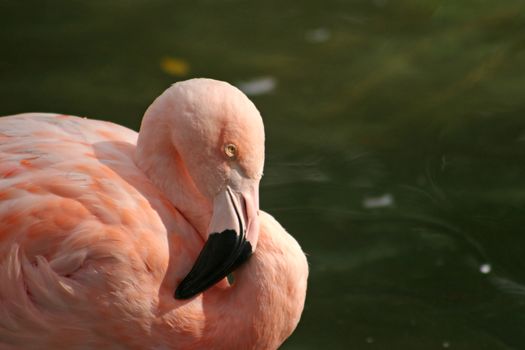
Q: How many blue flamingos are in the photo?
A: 0